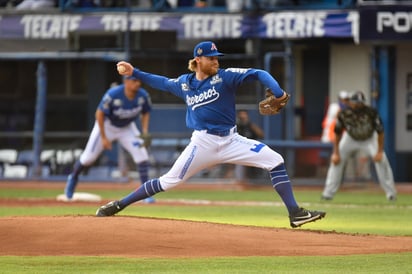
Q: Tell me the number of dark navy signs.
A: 1